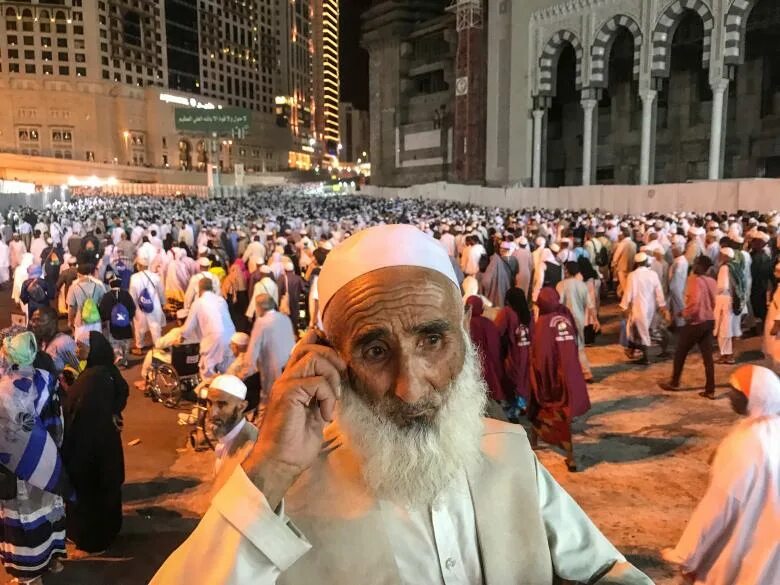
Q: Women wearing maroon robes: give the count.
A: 3